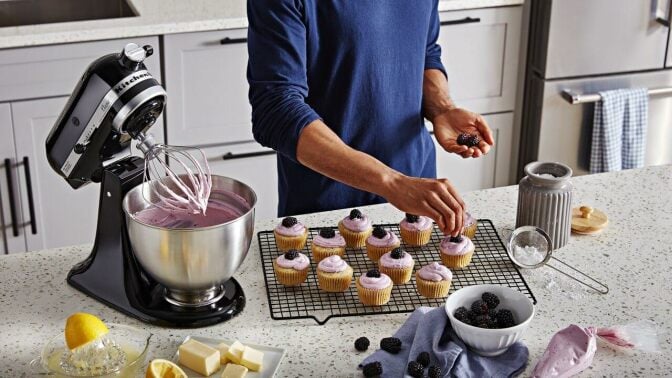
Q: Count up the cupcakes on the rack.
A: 12